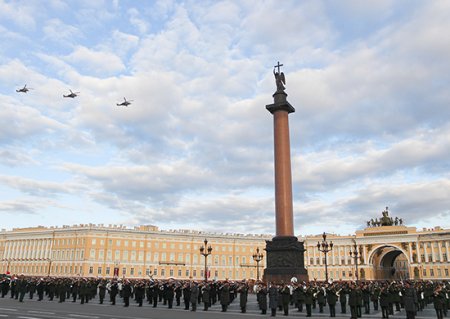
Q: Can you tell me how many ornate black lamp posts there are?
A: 4